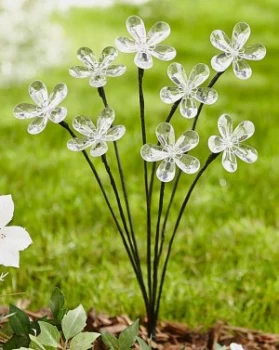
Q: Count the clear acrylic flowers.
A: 8